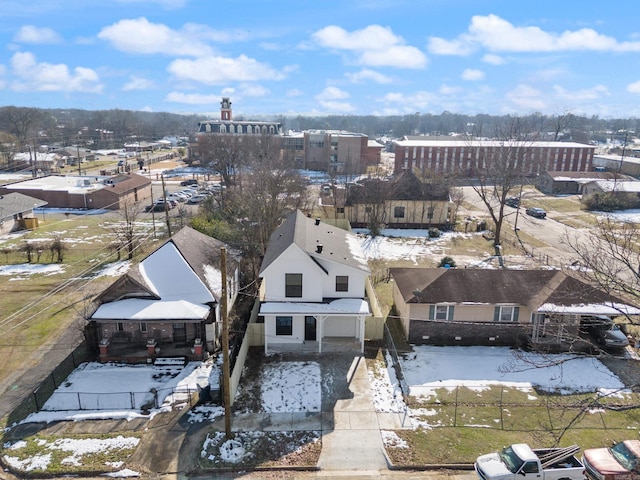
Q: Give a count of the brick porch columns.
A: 3